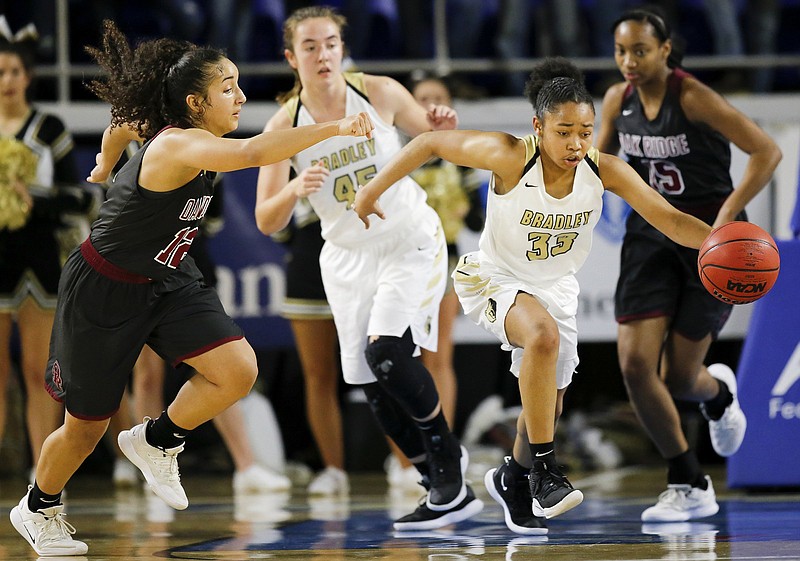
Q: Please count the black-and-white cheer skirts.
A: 2